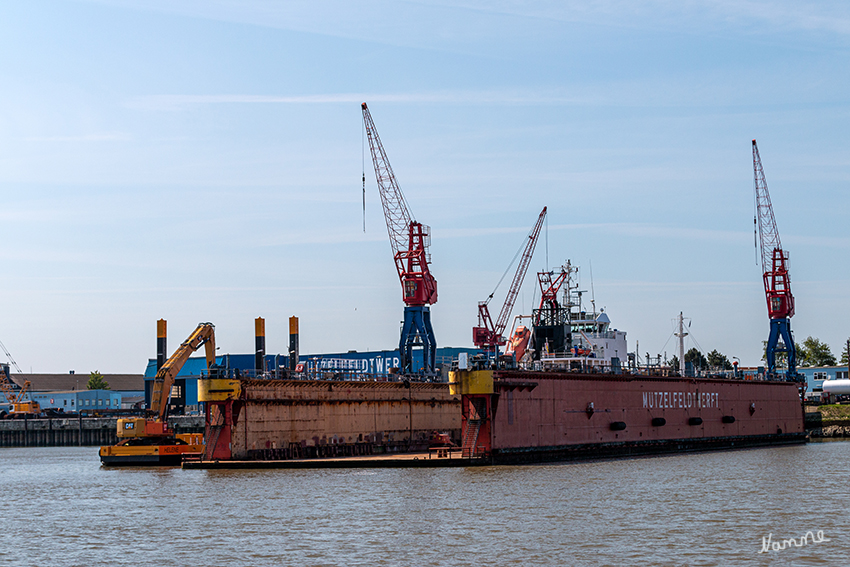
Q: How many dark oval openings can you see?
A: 4